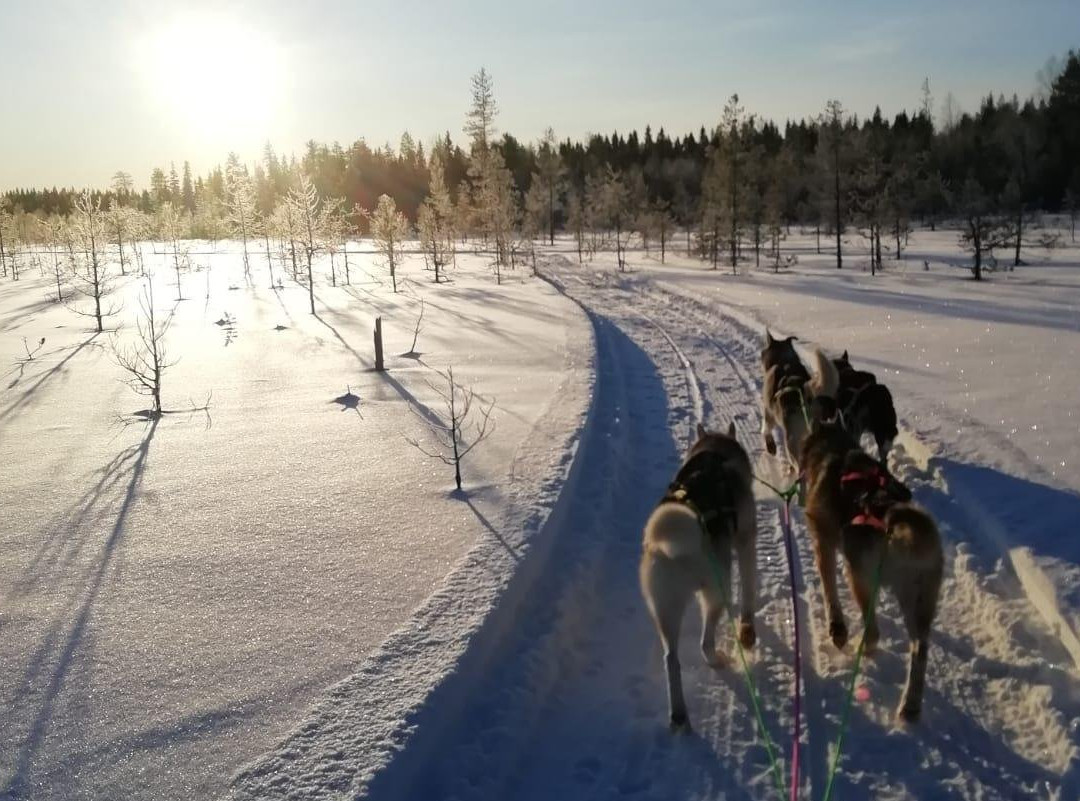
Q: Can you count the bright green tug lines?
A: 2